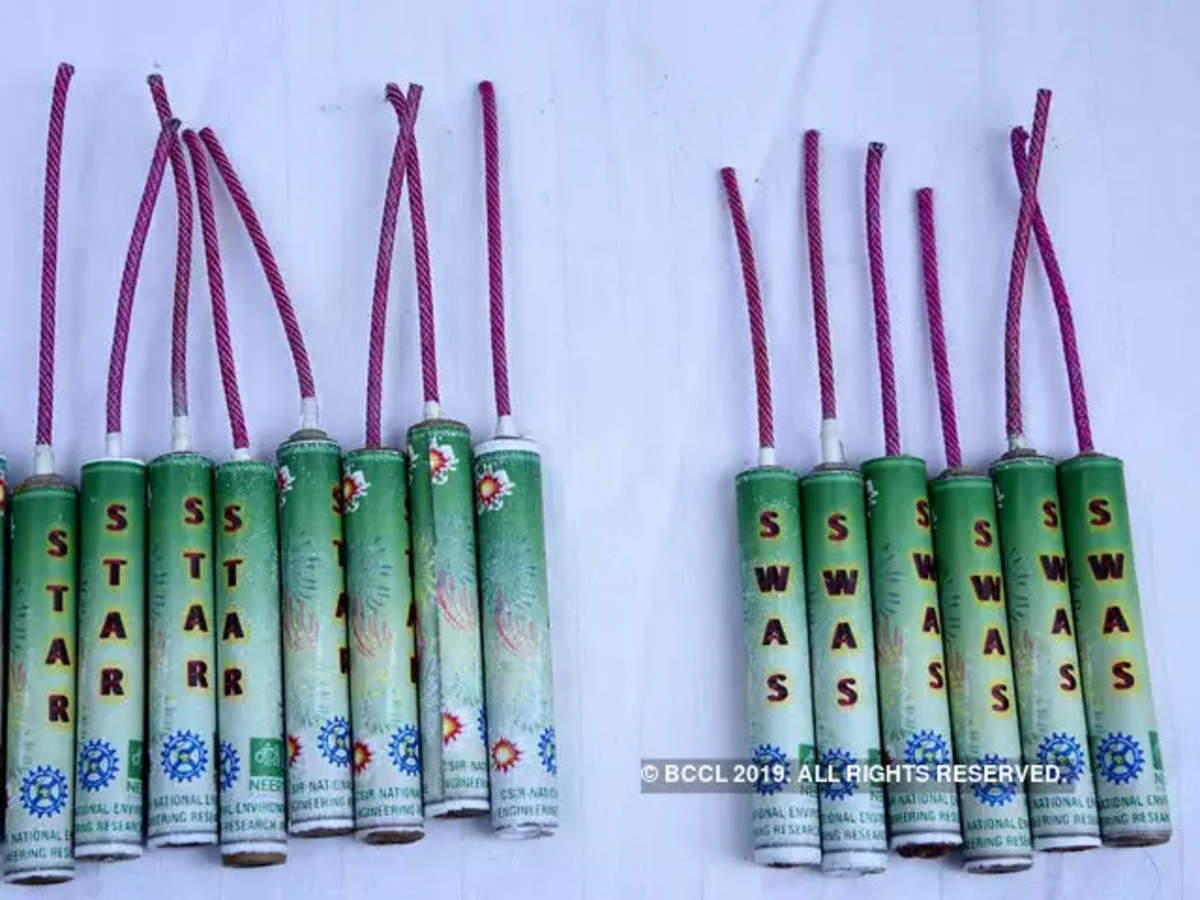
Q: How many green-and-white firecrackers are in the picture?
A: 14